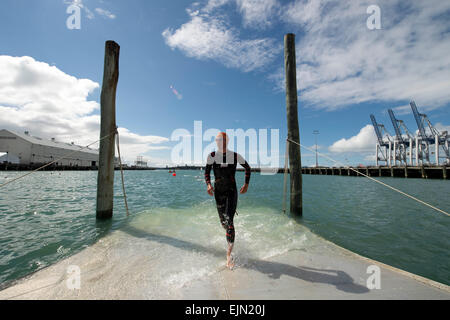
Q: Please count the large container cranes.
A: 3